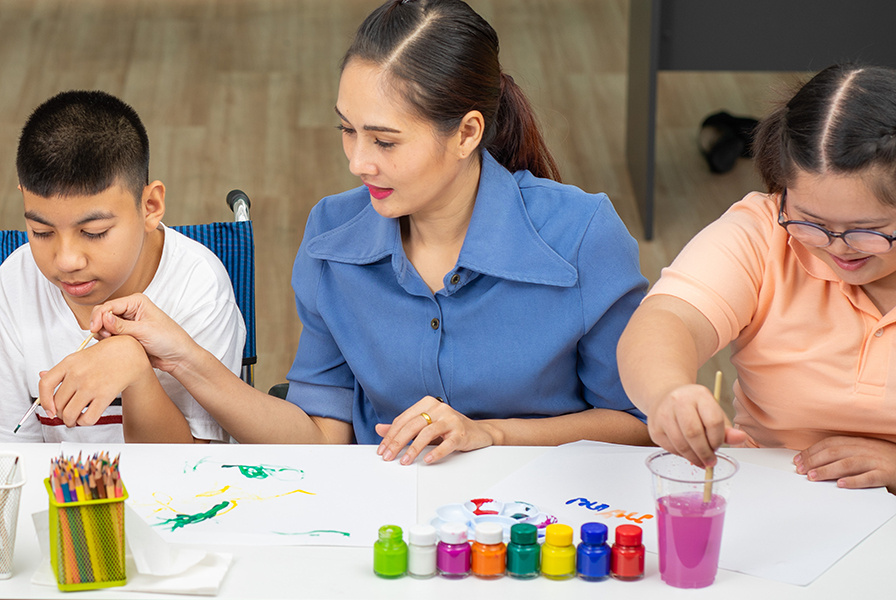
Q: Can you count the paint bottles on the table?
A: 8